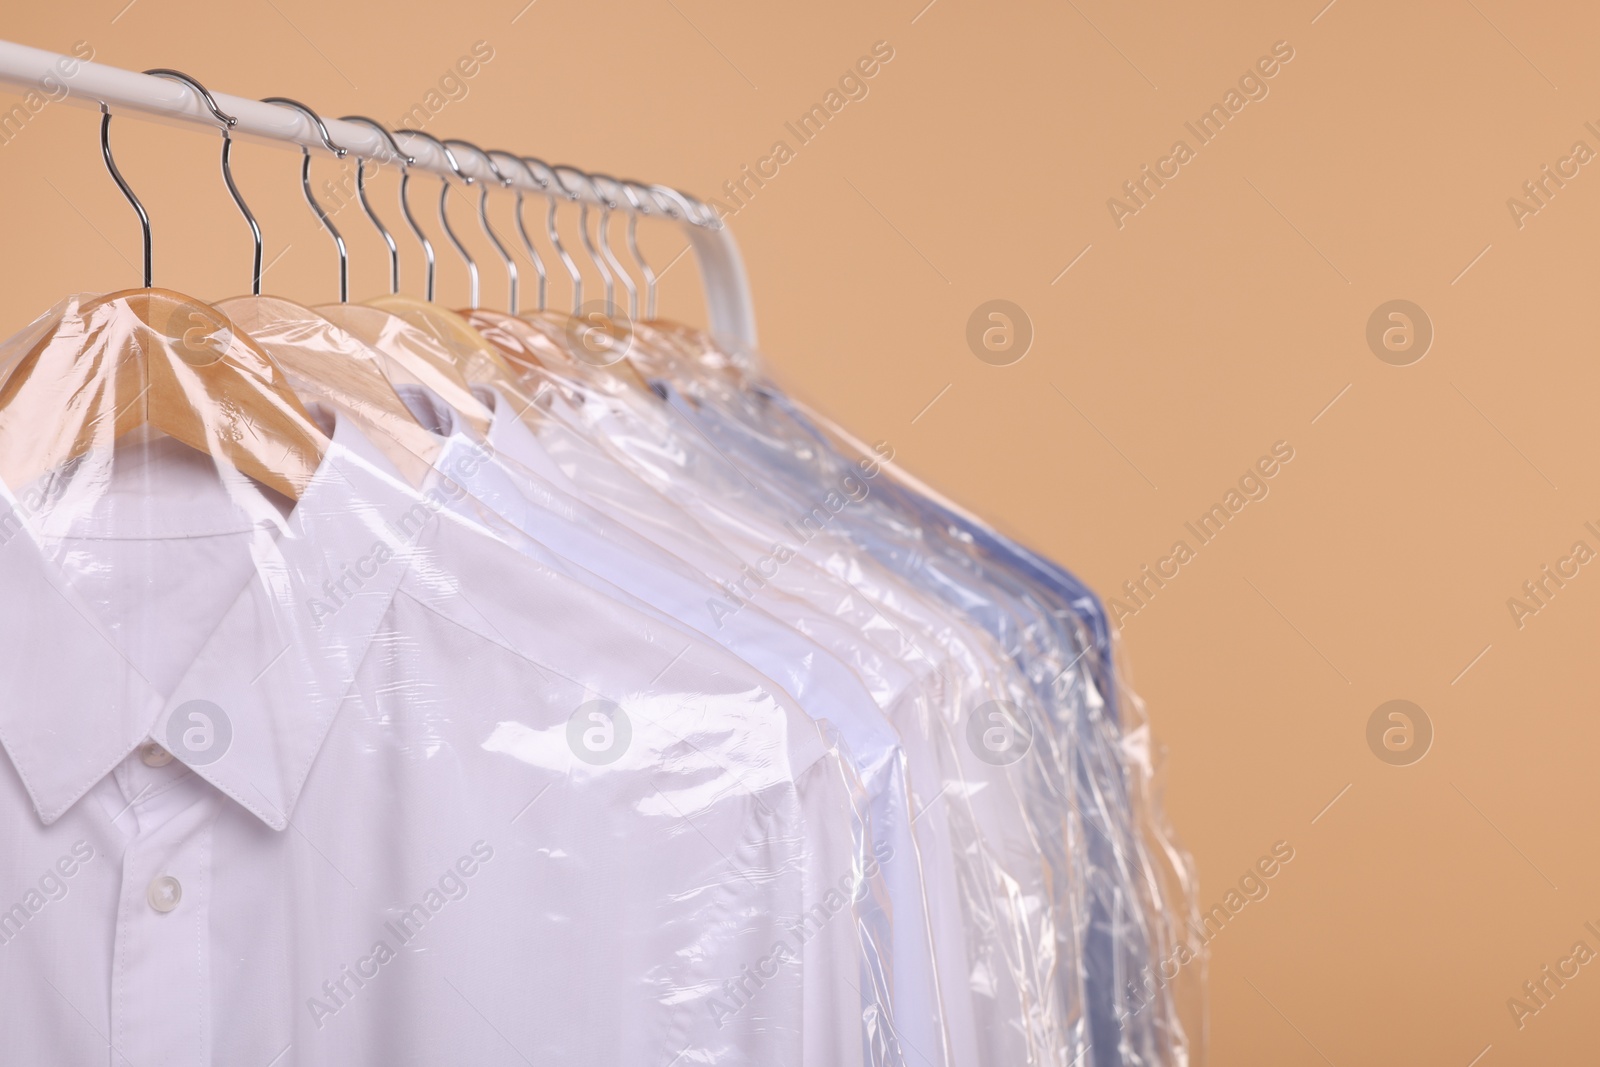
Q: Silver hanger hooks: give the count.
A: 12